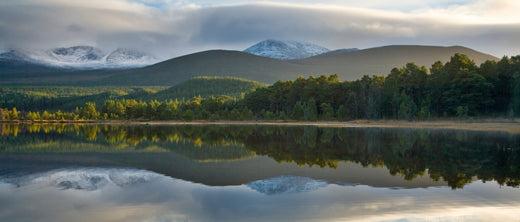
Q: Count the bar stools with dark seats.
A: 0